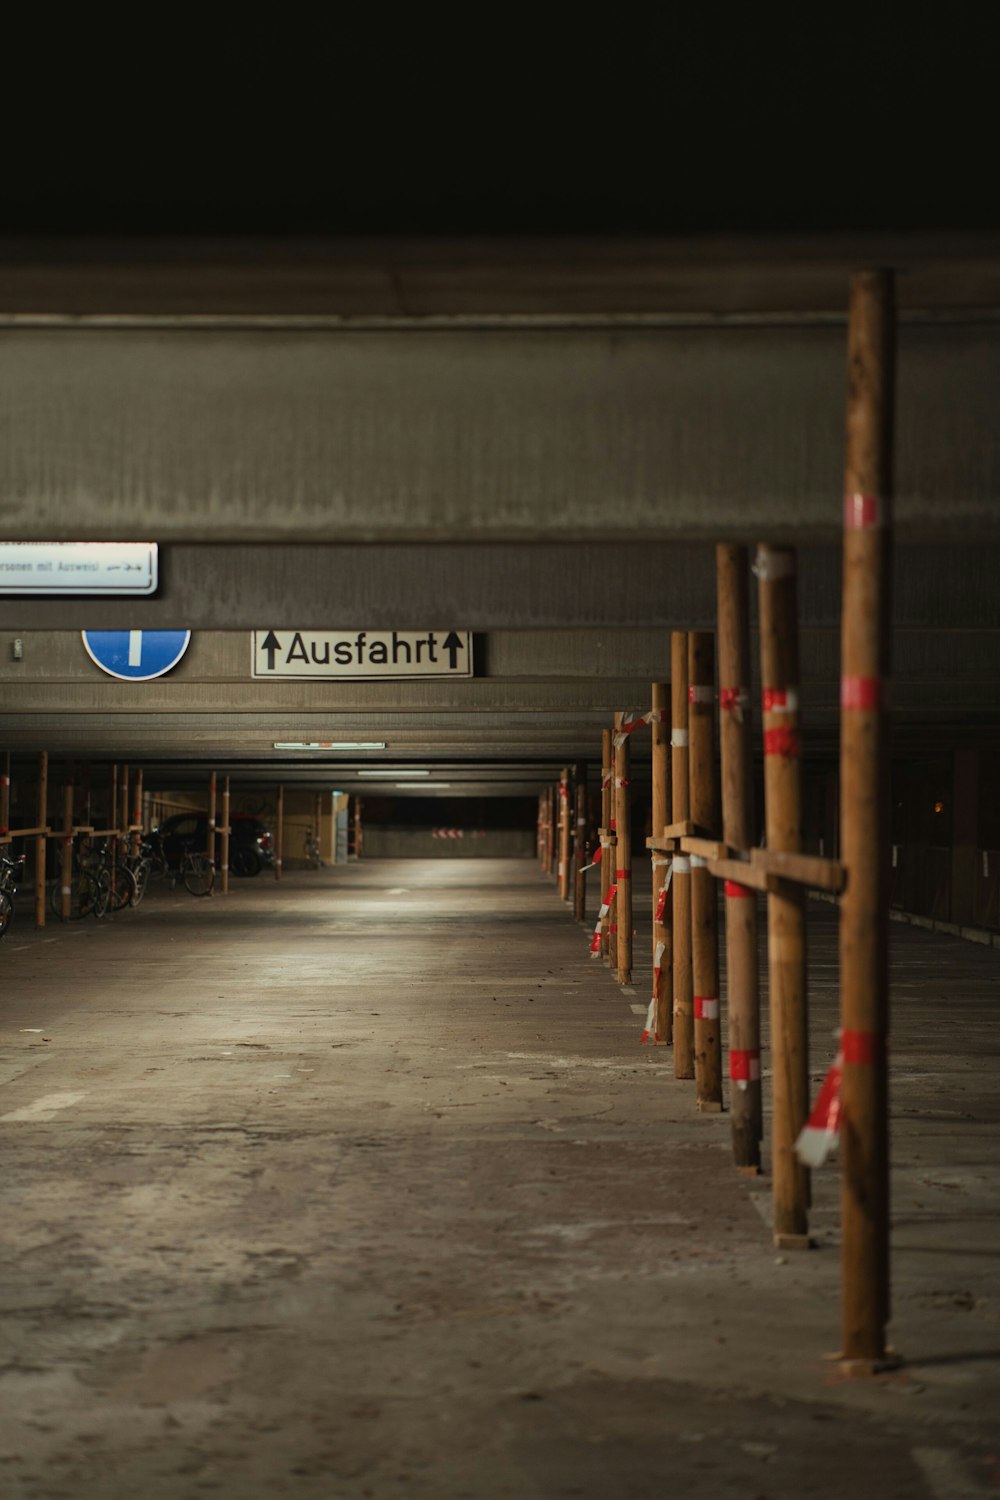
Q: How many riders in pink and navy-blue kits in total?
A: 0